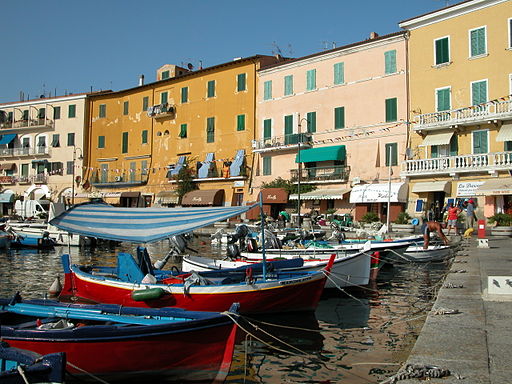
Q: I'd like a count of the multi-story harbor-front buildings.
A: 4